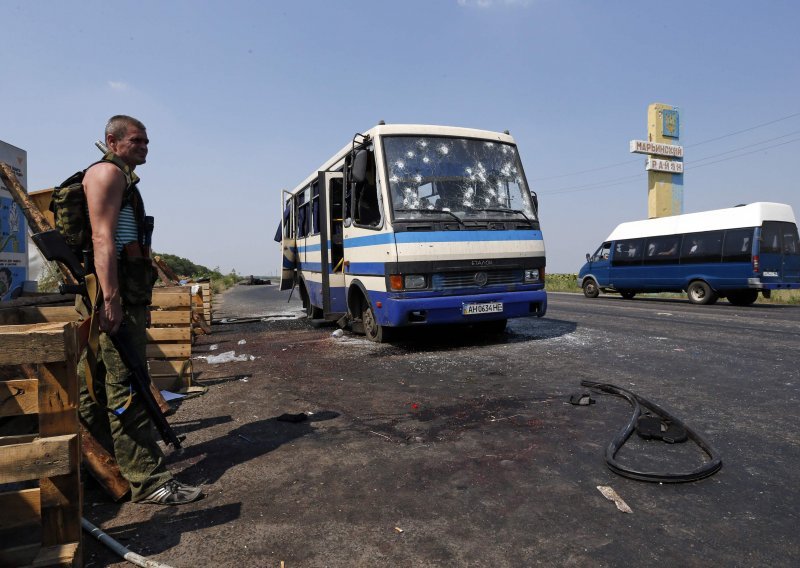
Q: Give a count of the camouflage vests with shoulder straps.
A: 1